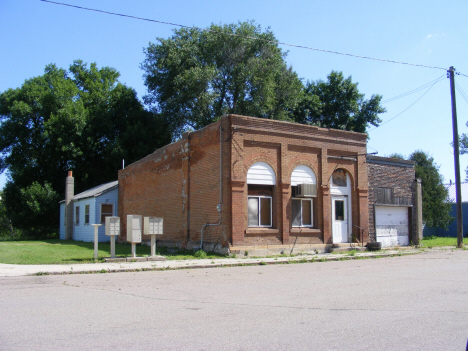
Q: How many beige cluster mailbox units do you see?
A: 3